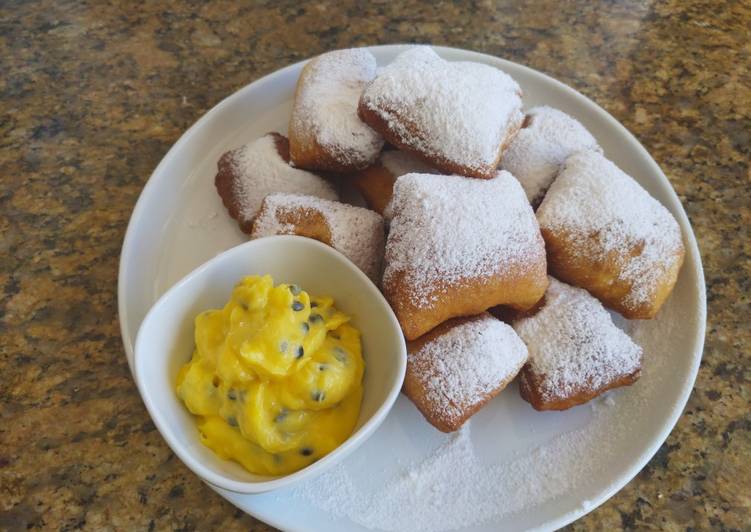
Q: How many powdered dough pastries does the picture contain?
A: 10